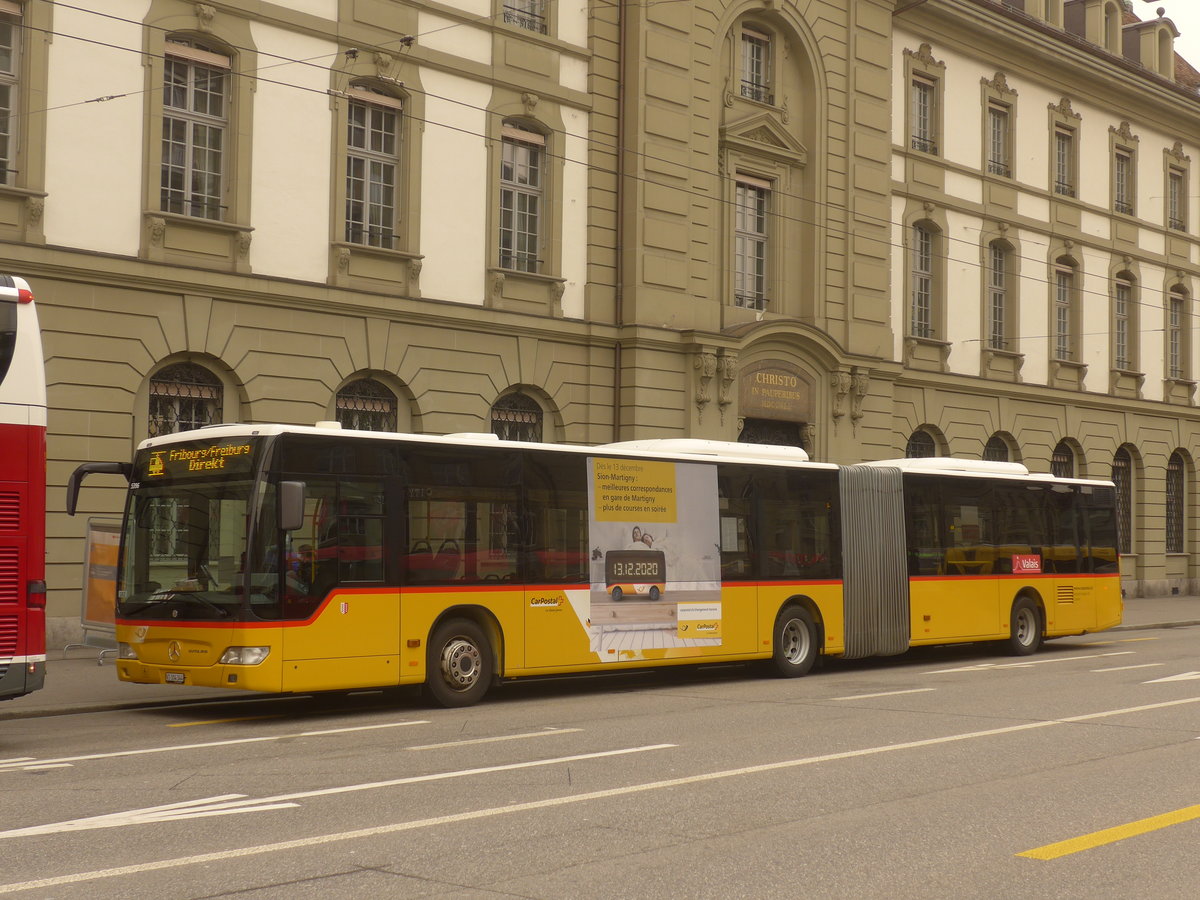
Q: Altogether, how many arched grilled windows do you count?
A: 8